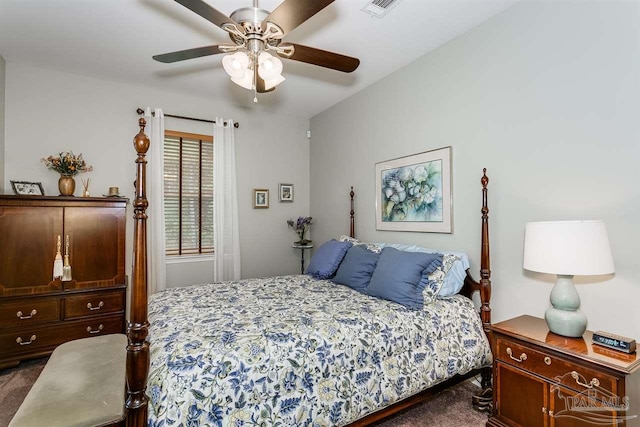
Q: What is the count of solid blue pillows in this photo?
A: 3